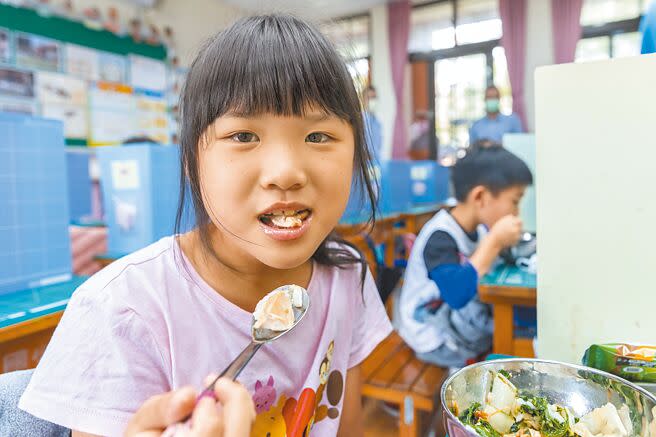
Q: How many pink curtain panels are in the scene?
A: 3